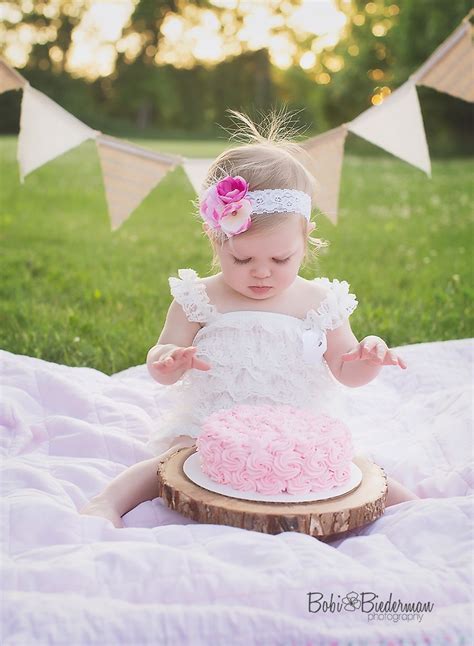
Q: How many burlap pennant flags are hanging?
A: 4